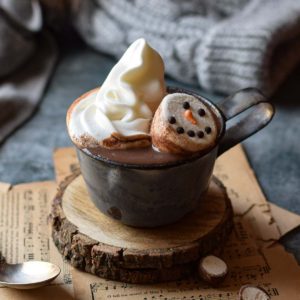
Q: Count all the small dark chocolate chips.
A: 7